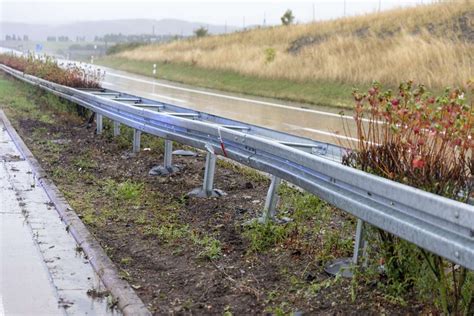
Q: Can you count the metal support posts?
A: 7